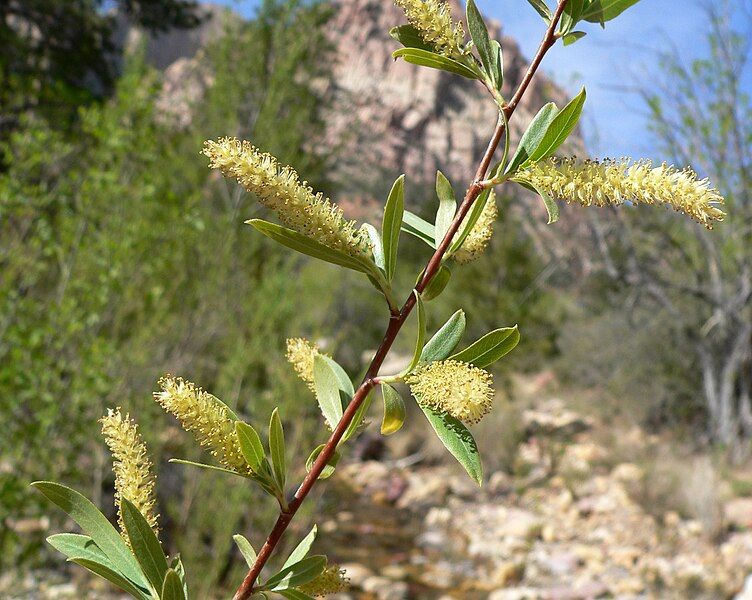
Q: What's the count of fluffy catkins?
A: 9